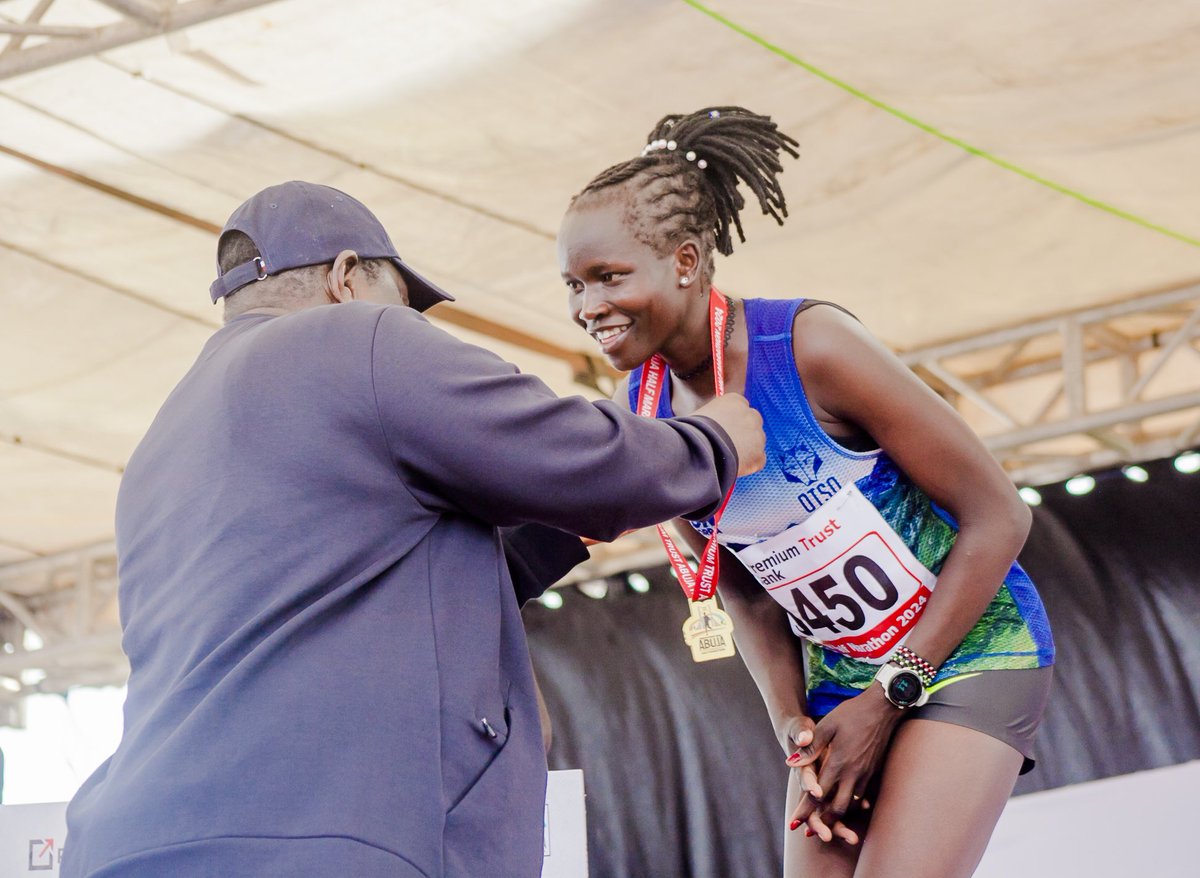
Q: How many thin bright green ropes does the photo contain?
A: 1